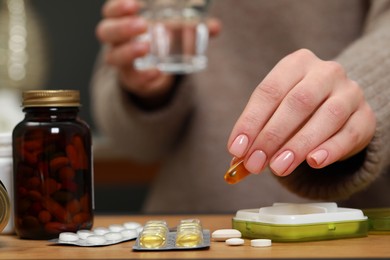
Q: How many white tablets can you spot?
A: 11